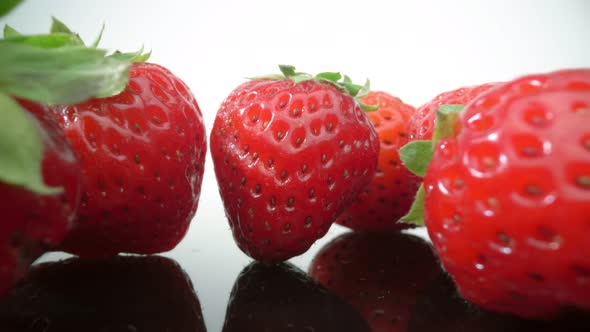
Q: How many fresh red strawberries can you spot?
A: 6